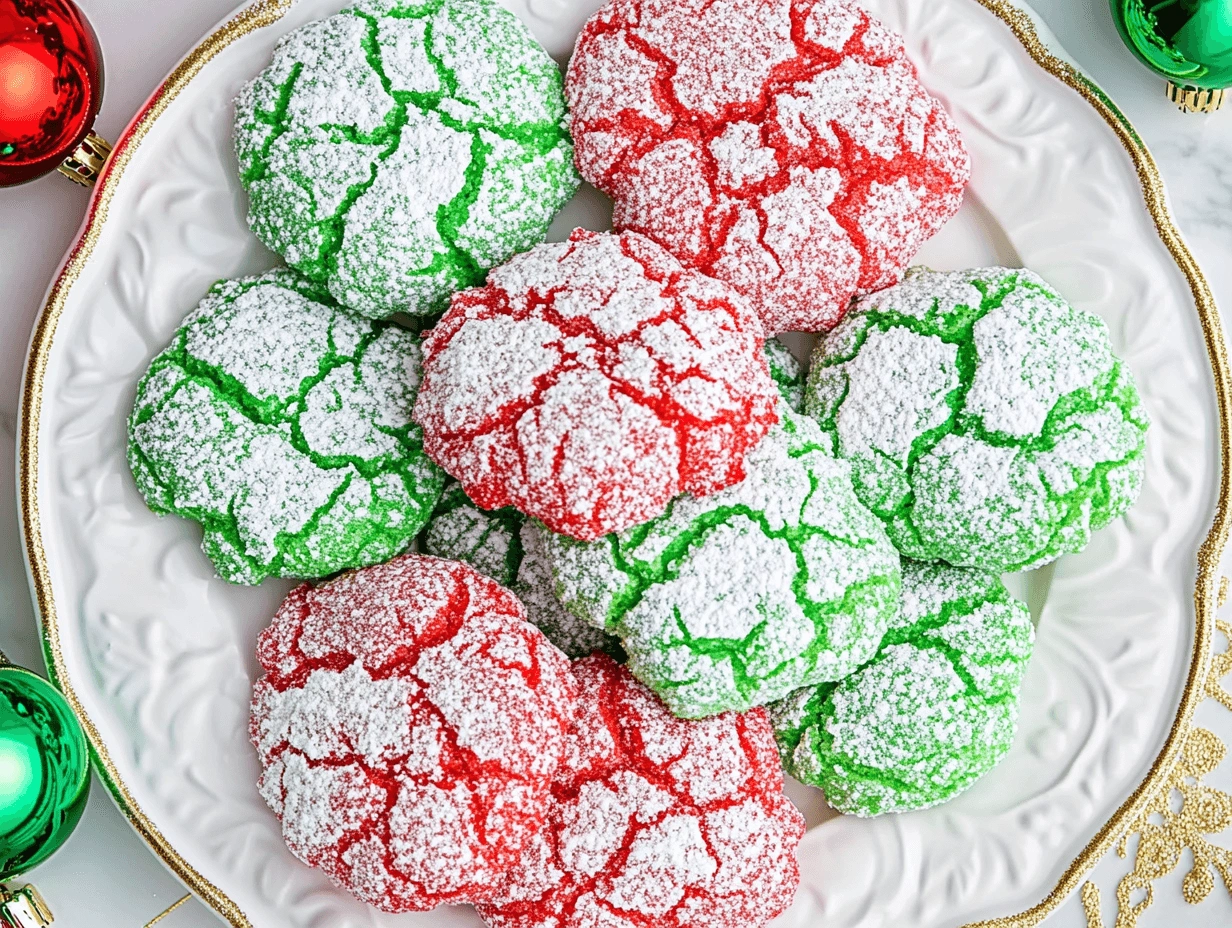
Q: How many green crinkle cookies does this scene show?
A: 6